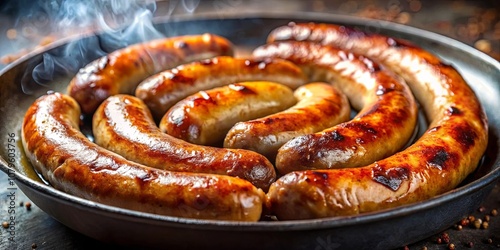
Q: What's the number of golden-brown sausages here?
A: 8